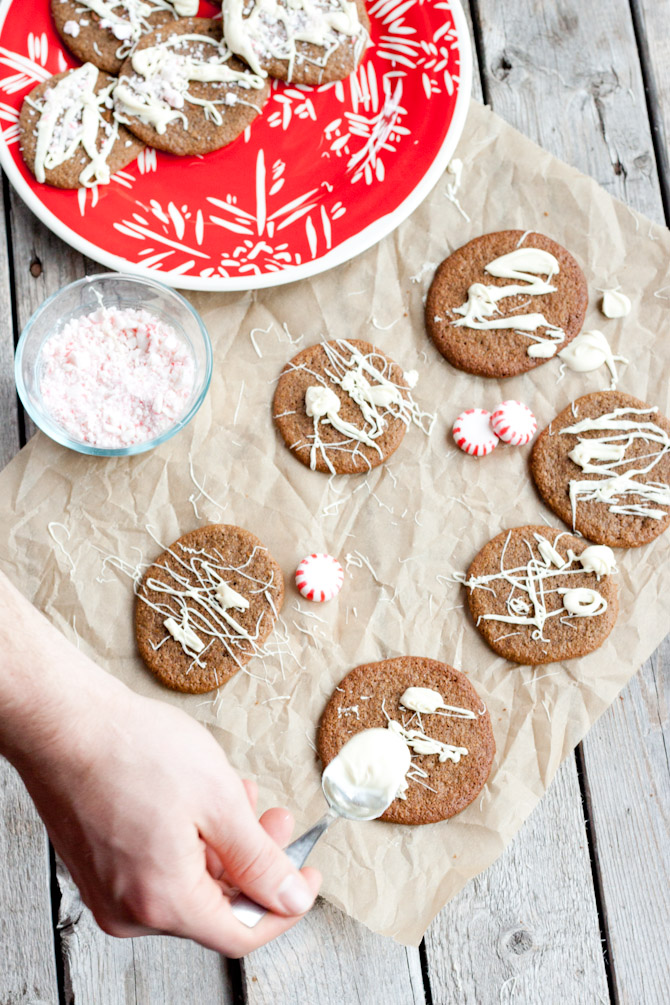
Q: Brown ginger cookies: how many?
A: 10